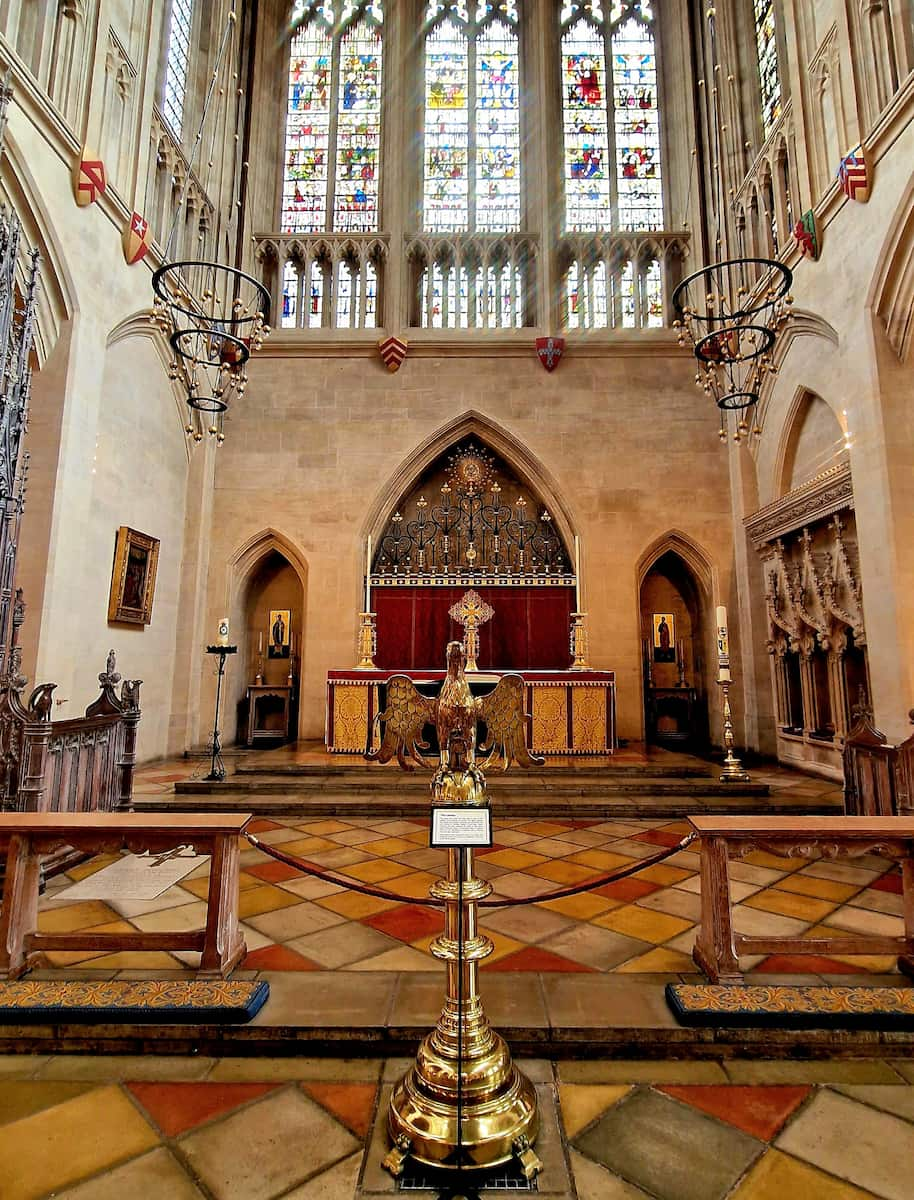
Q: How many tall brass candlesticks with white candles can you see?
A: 3